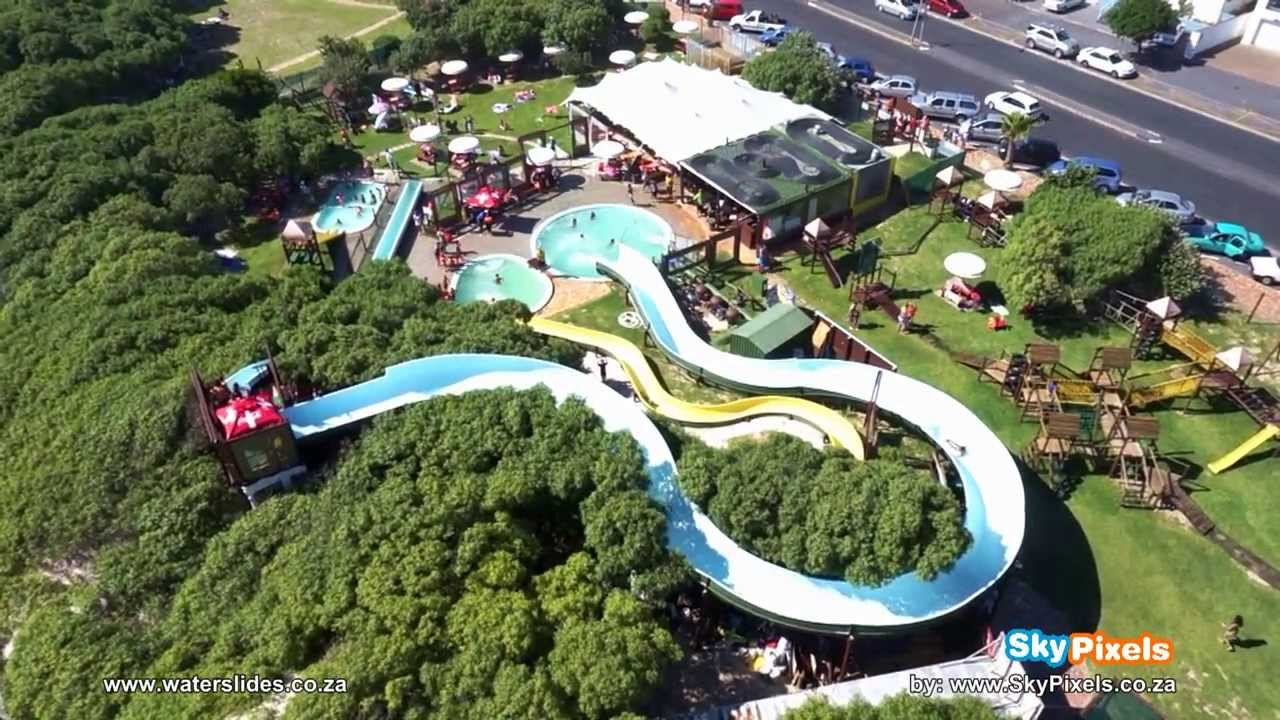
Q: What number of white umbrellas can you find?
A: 13